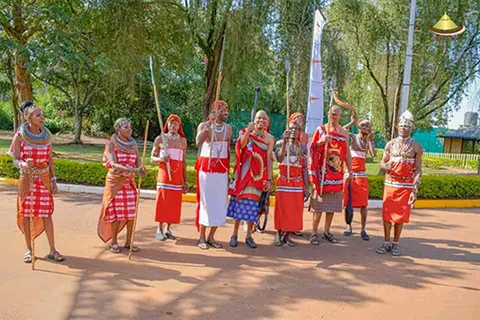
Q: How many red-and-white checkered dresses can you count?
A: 2